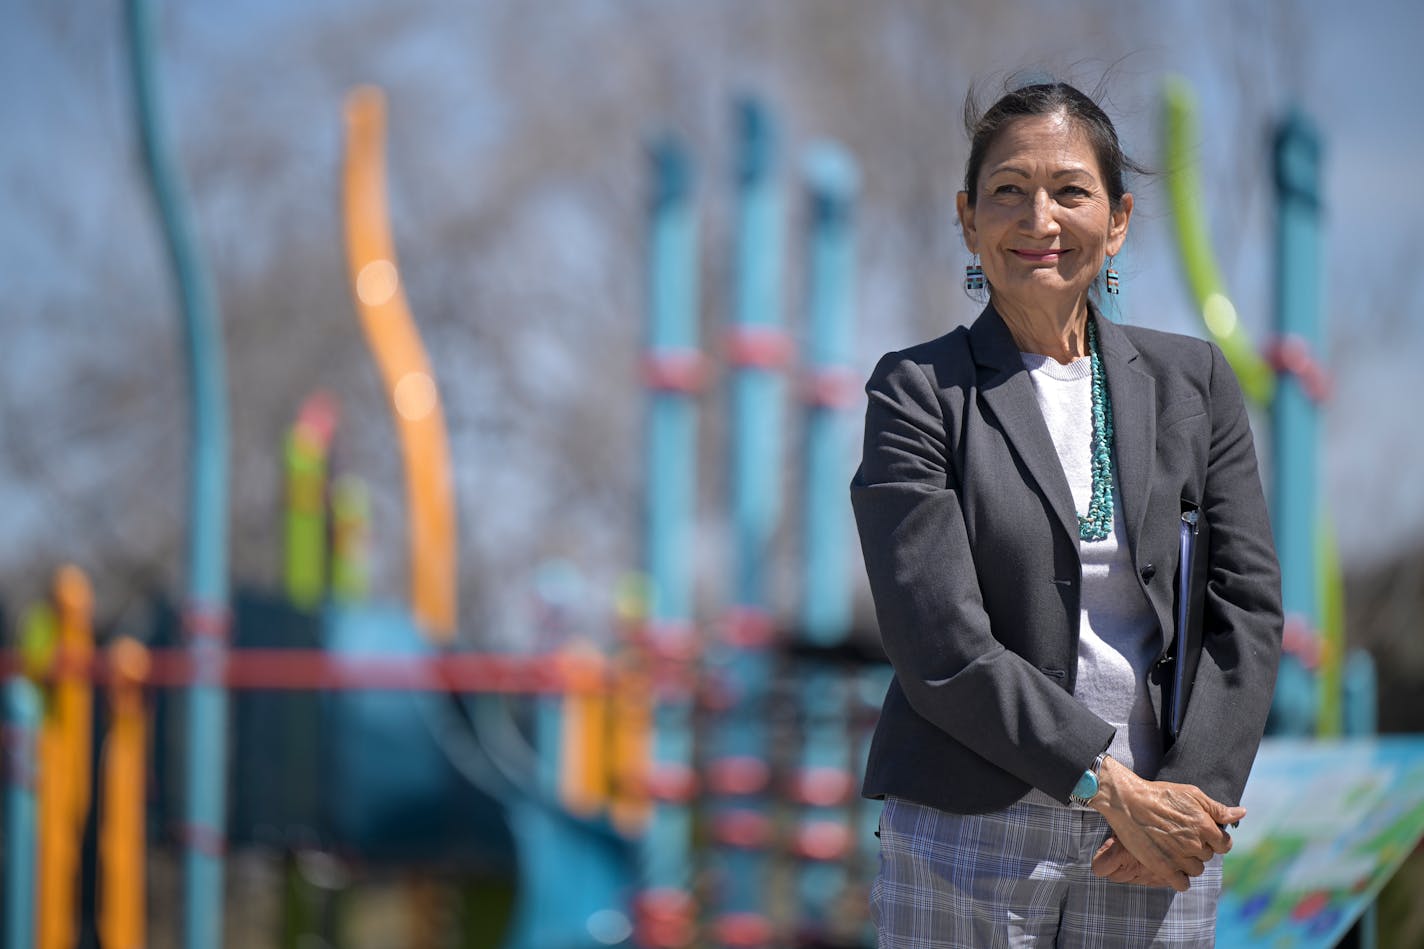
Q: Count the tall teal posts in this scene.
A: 5